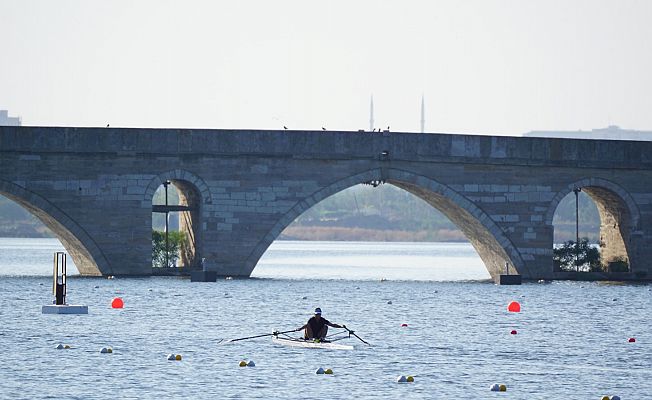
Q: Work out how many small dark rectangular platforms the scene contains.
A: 2